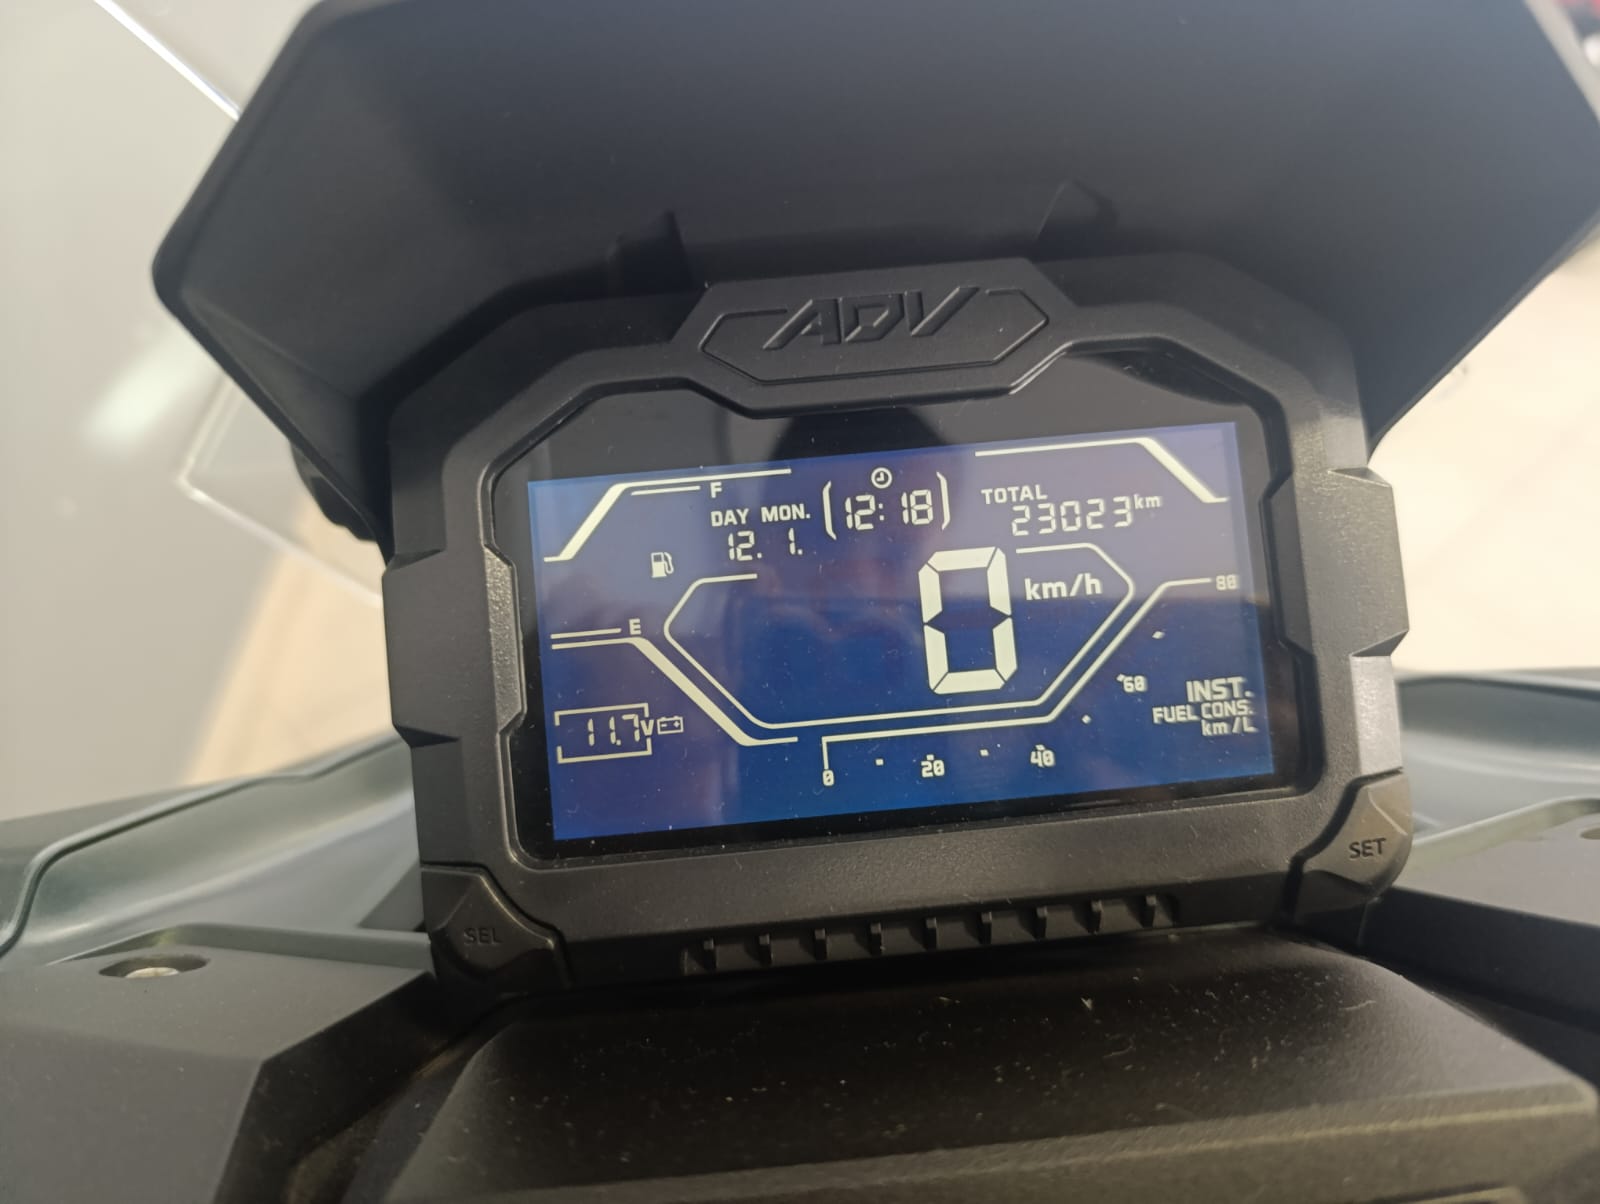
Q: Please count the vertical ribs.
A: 9